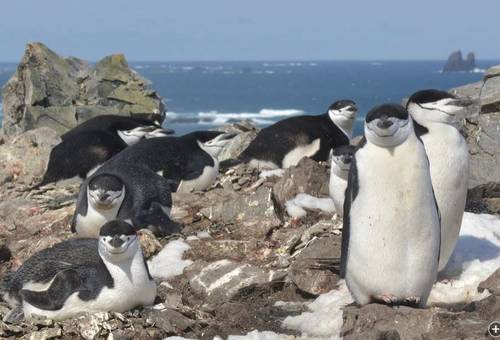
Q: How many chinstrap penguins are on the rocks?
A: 9